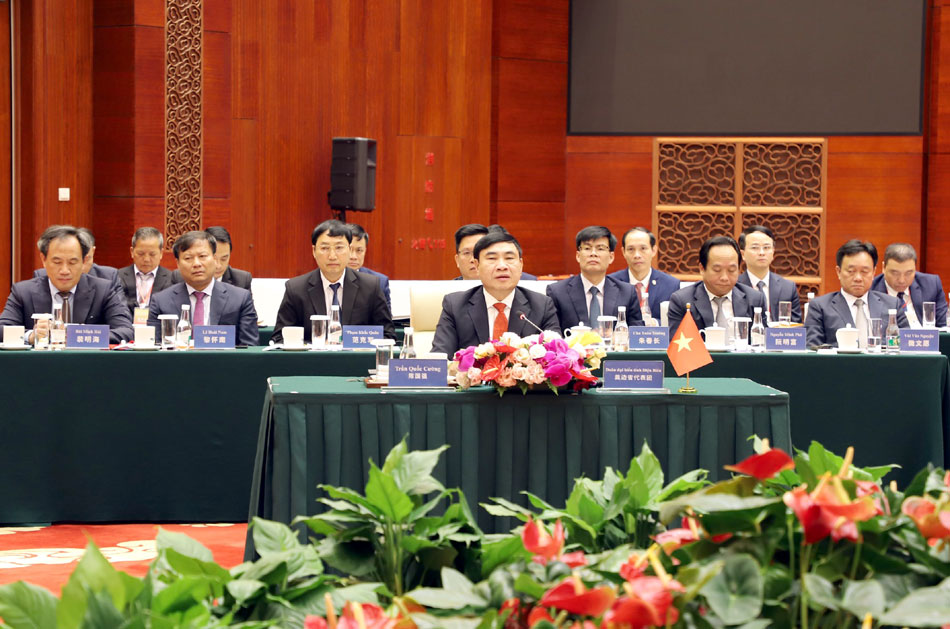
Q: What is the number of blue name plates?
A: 8